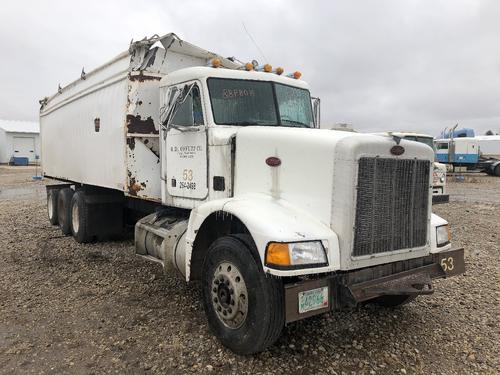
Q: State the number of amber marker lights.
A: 5